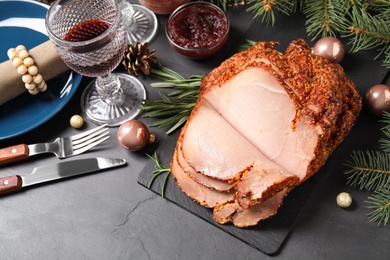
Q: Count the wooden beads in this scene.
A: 14